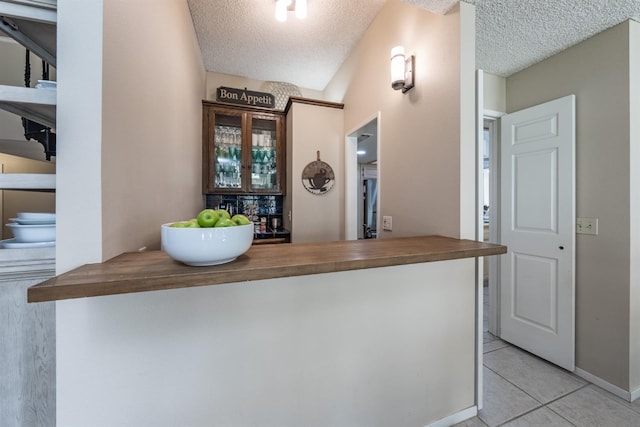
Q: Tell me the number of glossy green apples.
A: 6